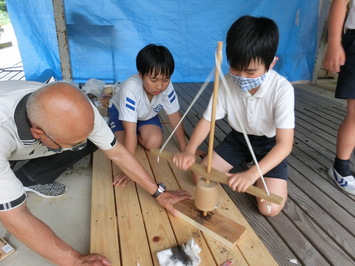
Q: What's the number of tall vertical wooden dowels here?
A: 1